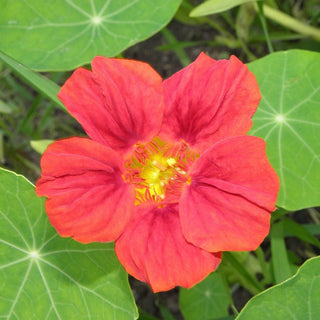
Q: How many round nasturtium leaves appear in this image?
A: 5